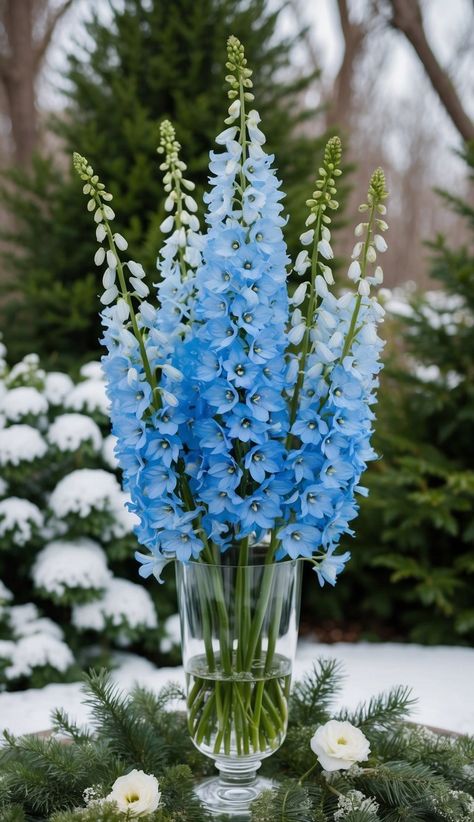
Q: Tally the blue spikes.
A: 5